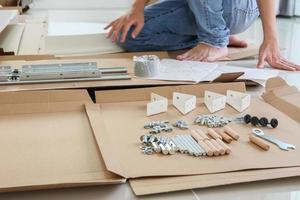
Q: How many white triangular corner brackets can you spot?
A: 4